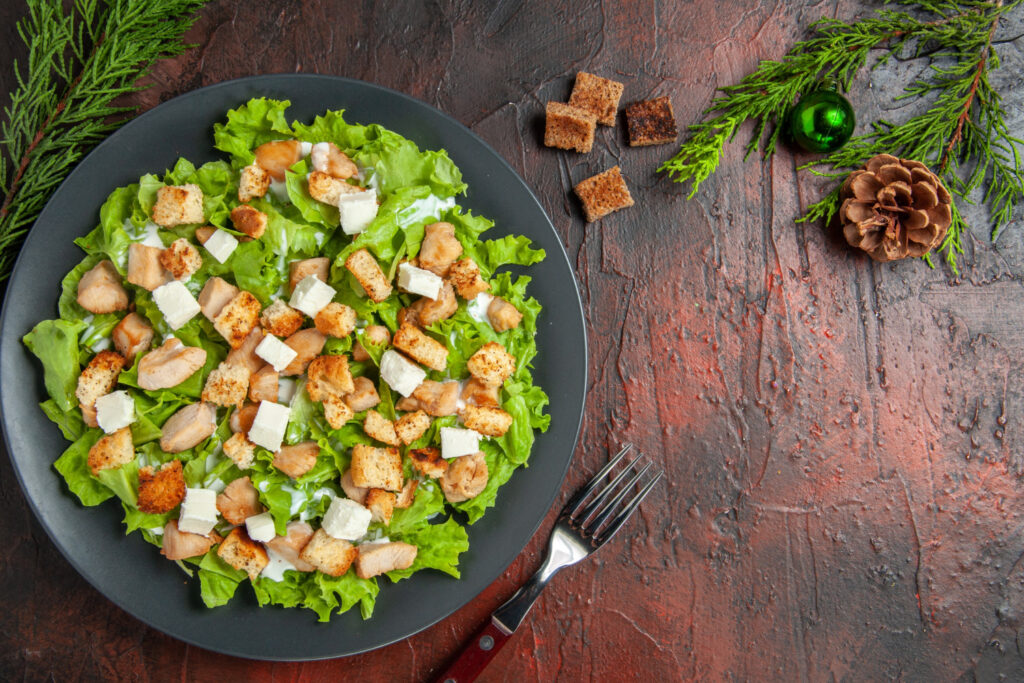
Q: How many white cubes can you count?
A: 13